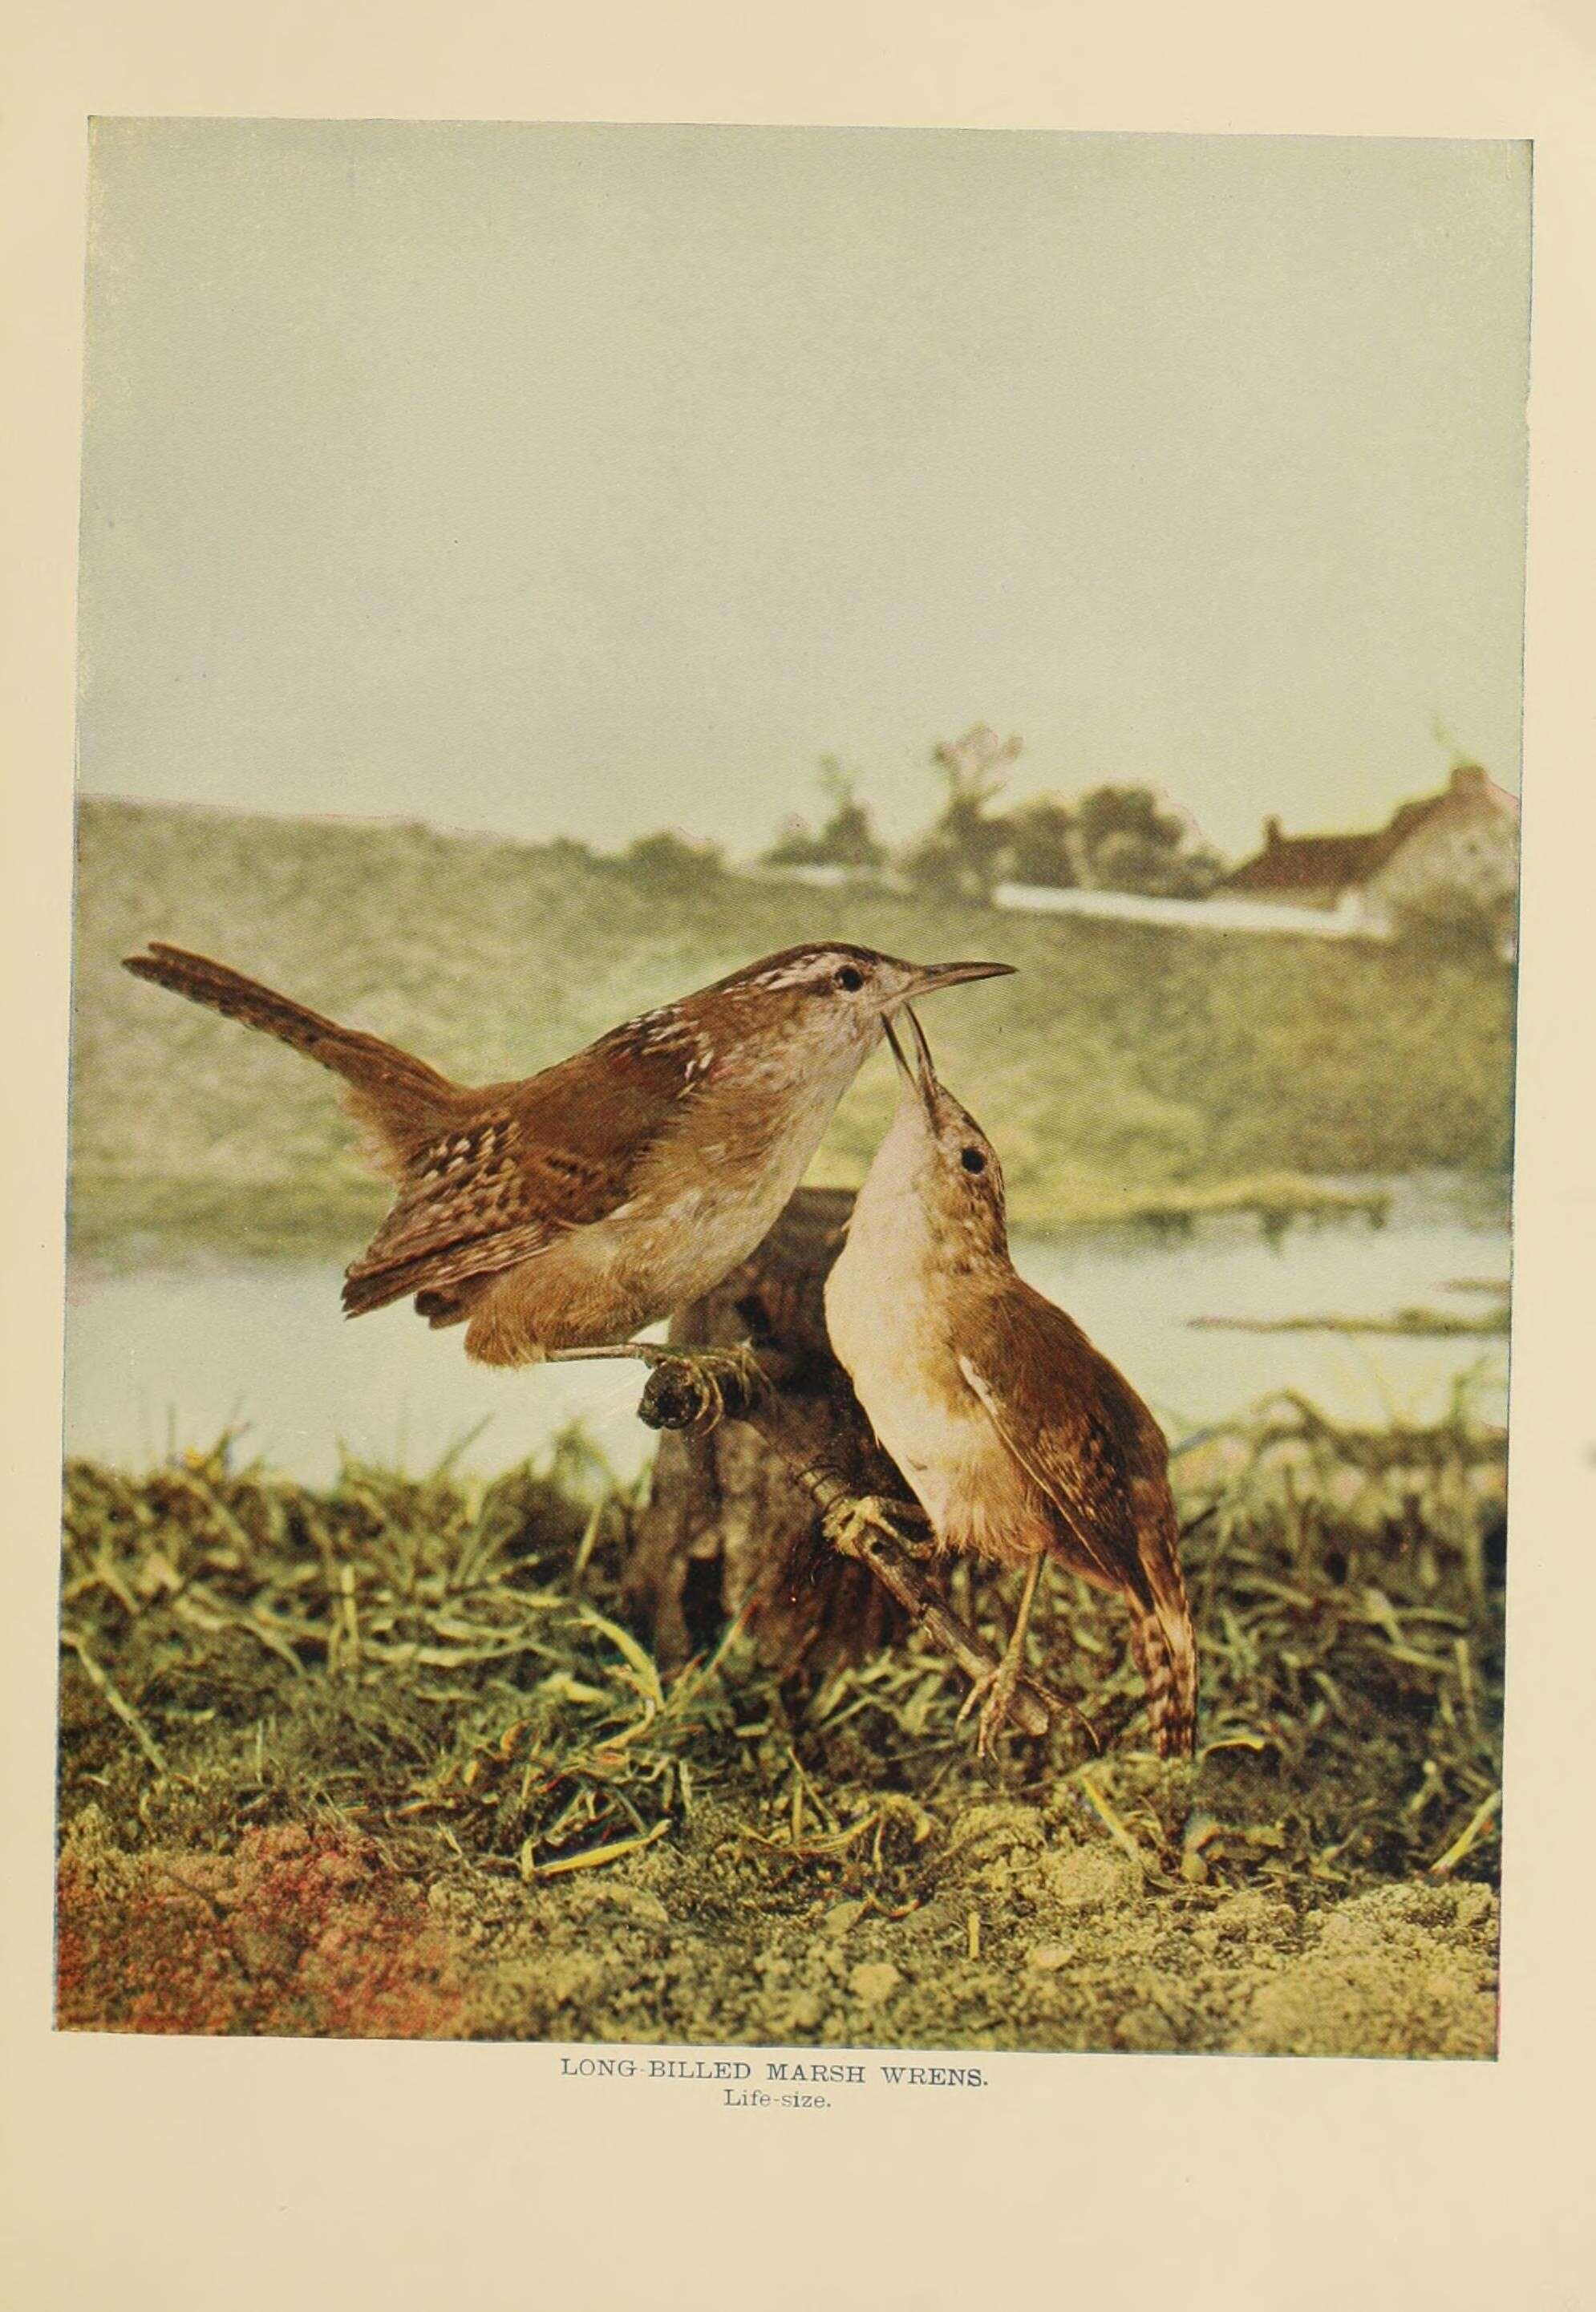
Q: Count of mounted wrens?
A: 2